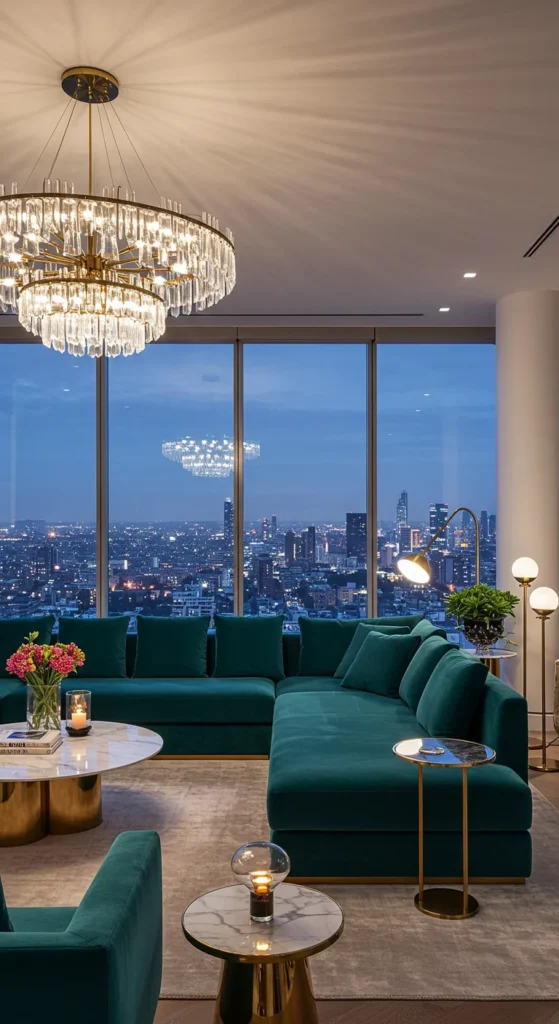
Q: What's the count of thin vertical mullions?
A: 3